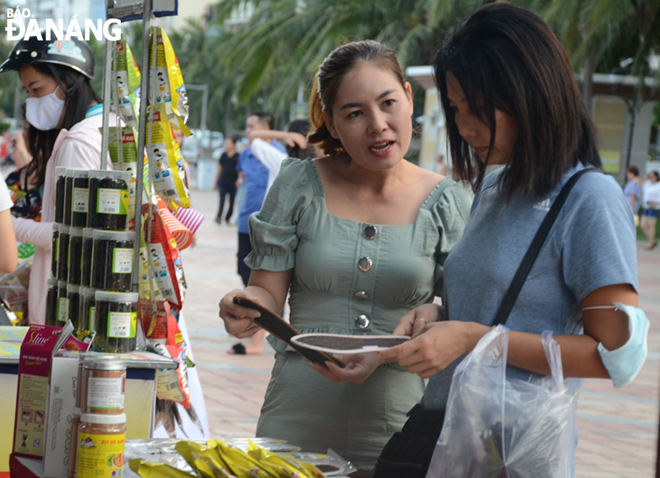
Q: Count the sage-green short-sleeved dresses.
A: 1